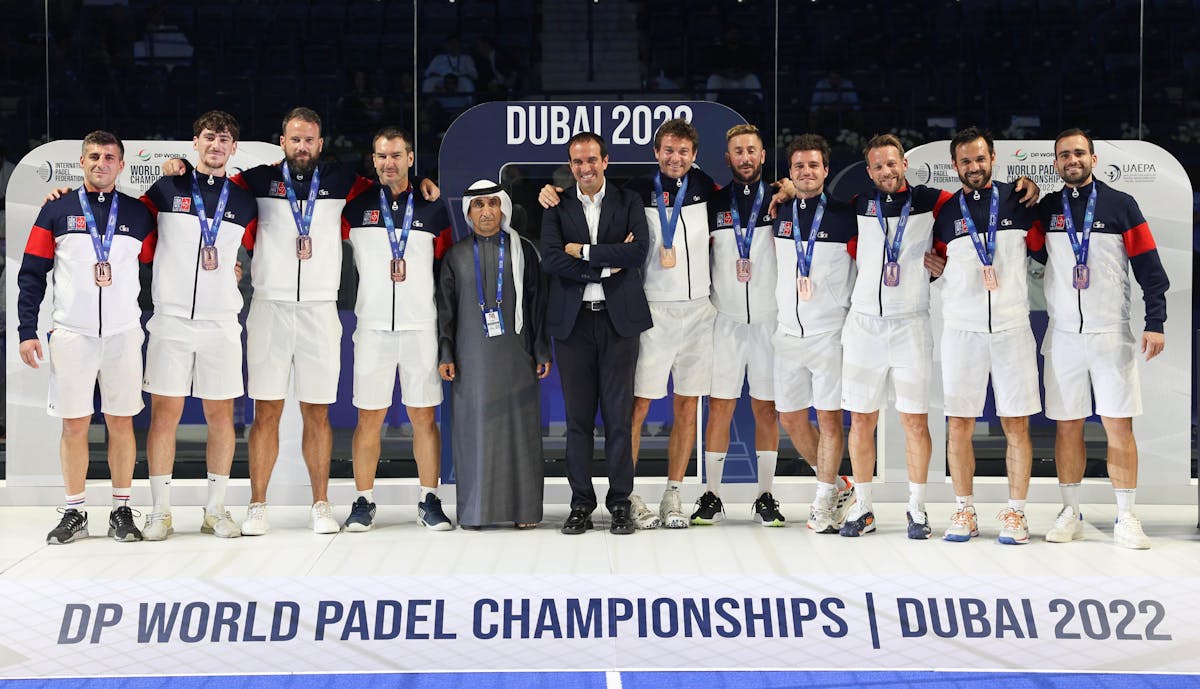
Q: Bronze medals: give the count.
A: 10